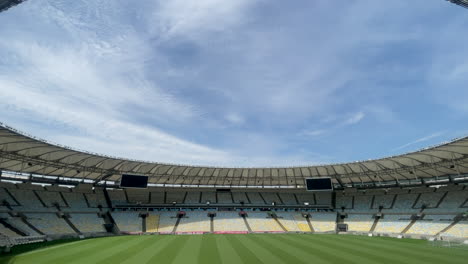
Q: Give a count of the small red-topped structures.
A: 2